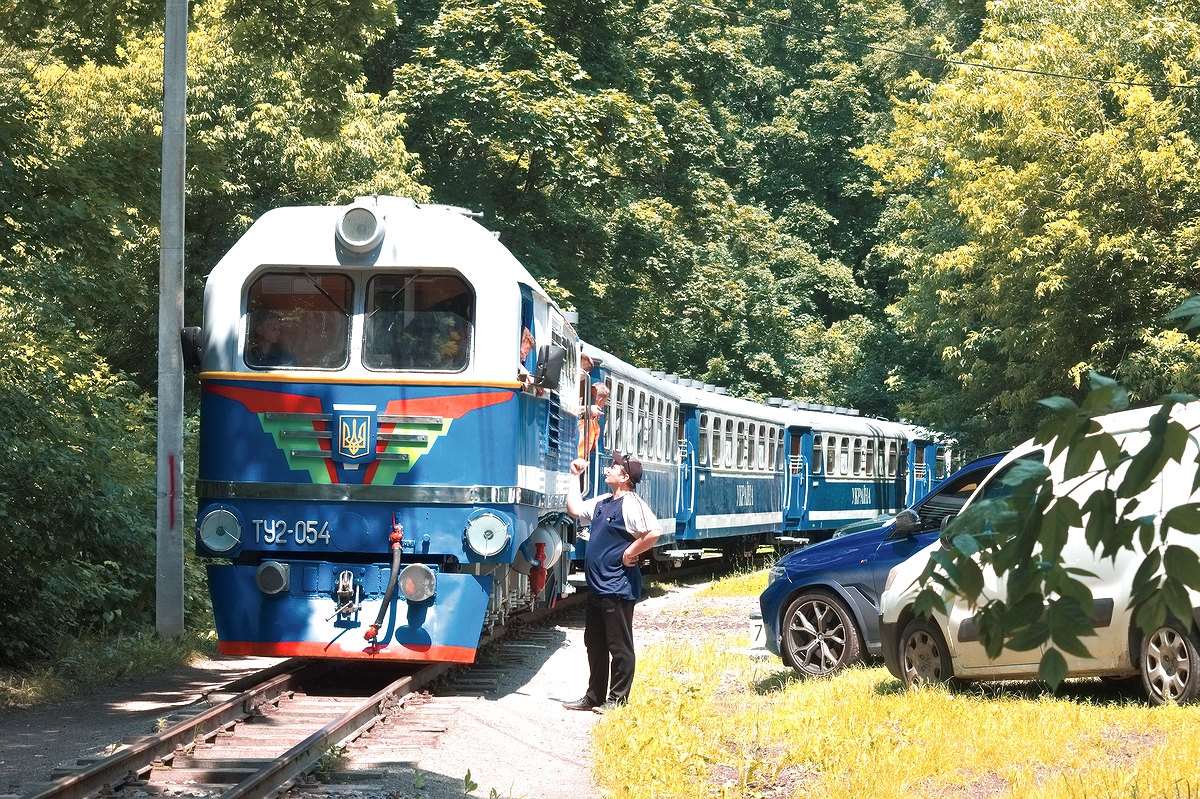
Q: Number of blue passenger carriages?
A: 4